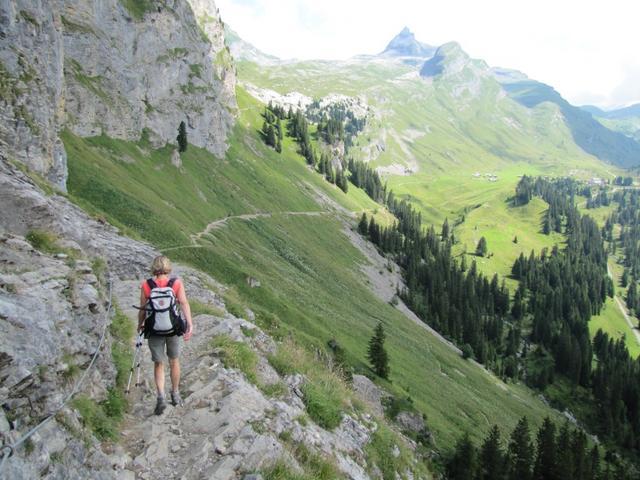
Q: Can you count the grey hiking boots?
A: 2